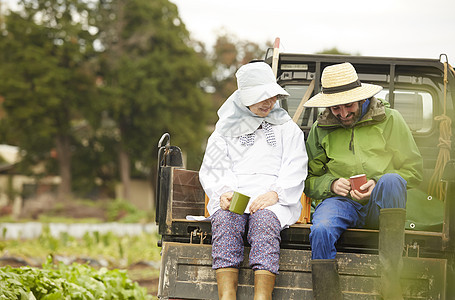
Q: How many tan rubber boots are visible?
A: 2